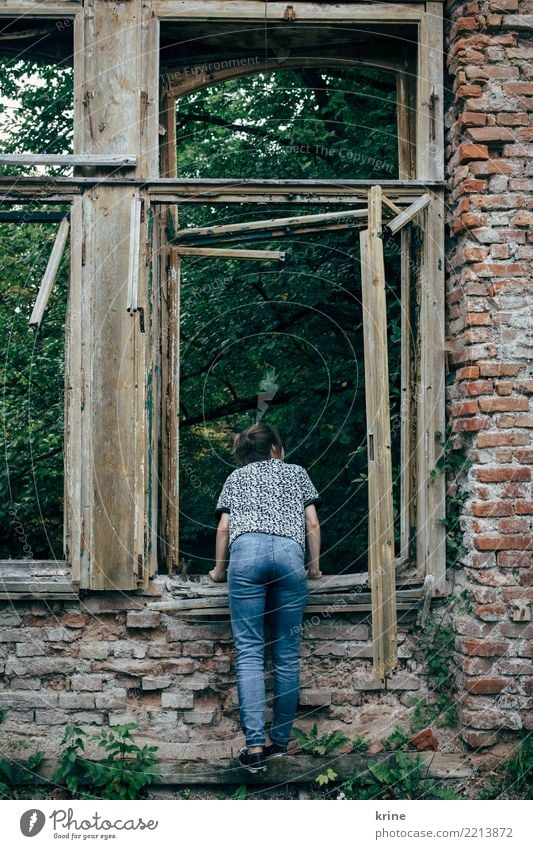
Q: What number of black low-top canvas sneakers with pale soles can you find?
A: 2